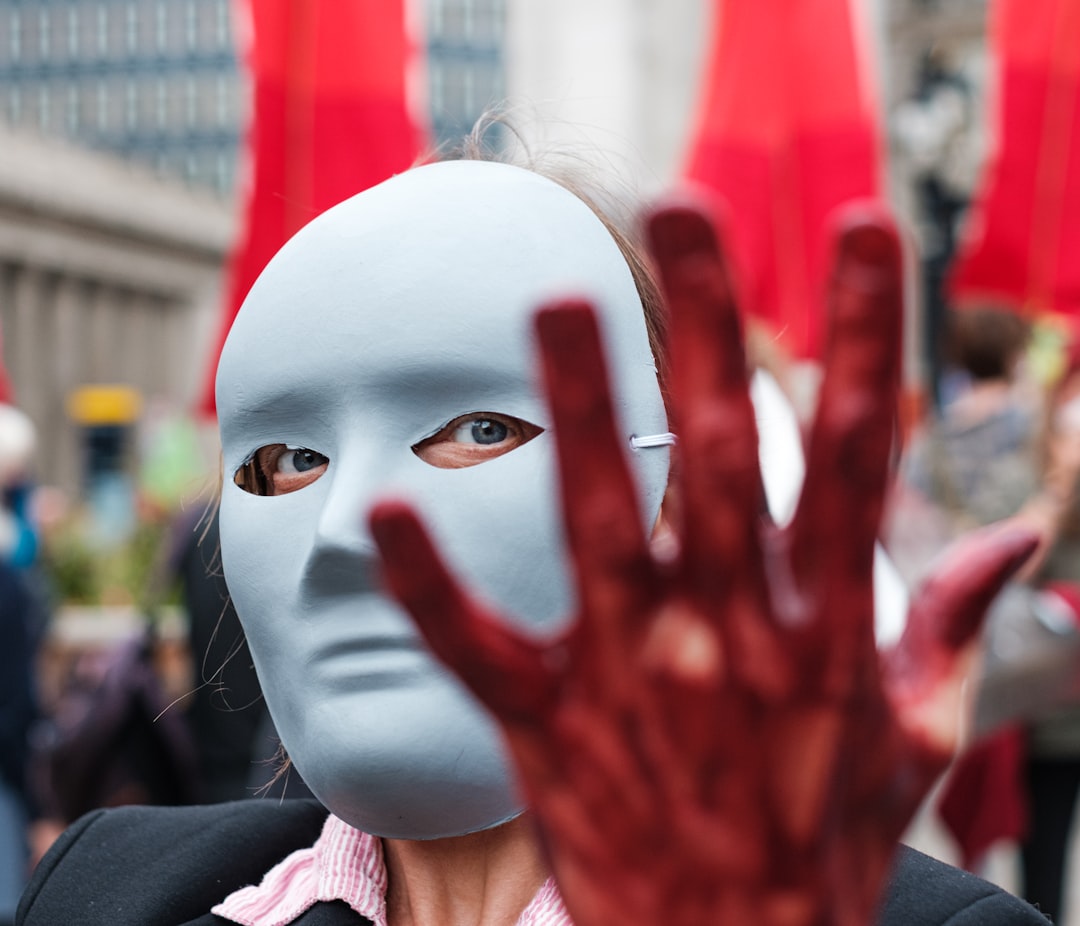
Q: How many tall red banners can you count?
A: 3